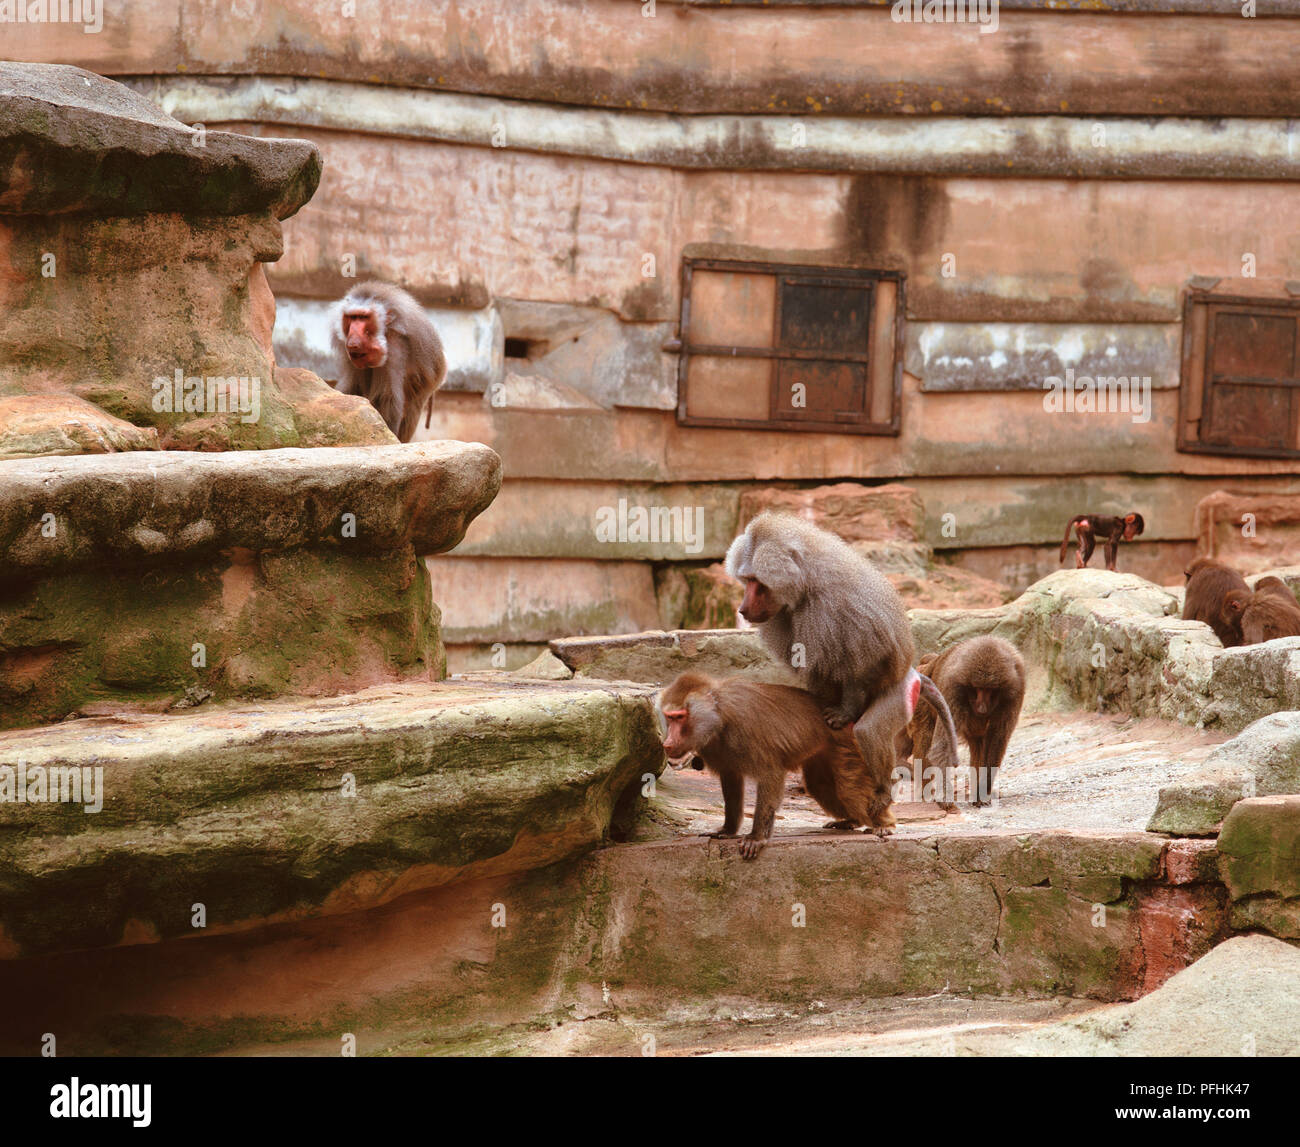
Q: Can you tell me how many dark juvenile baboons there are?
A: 1